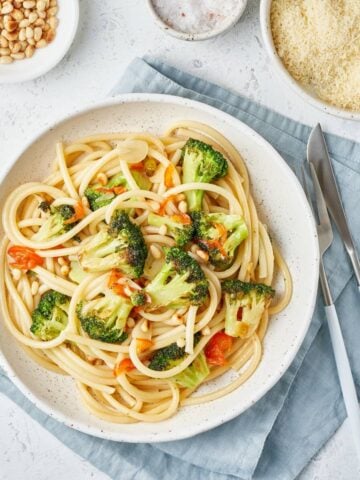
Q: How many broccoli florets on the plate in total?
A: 11